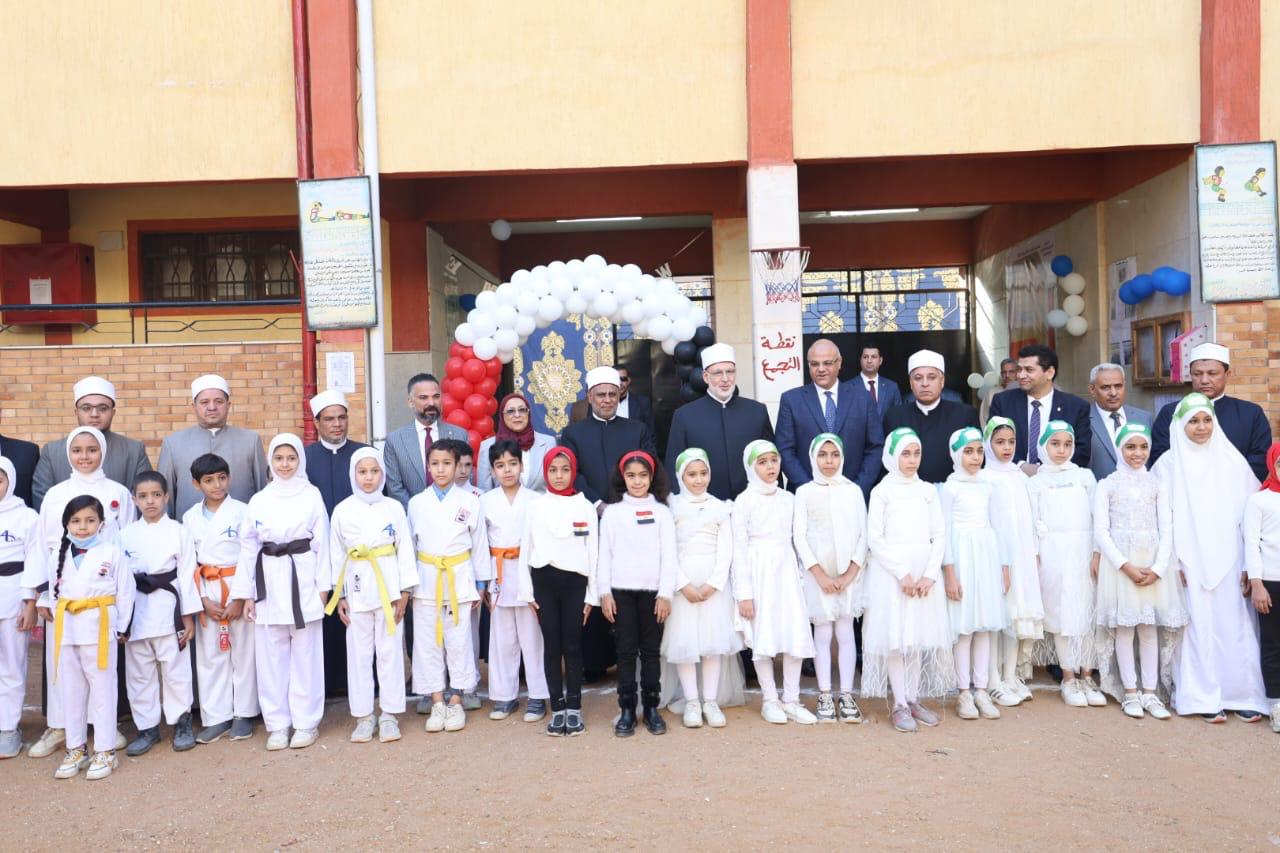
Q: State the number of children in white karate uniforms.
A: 10